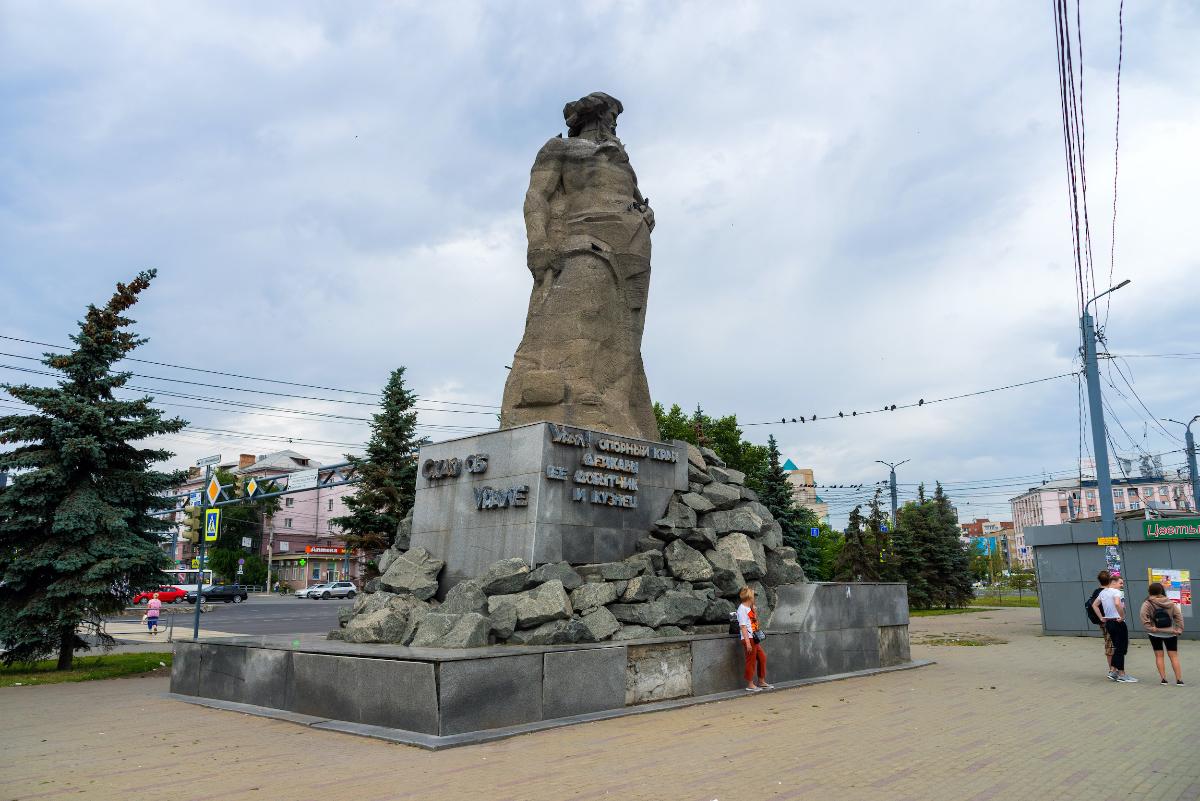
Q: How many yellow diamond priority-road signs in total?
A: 2